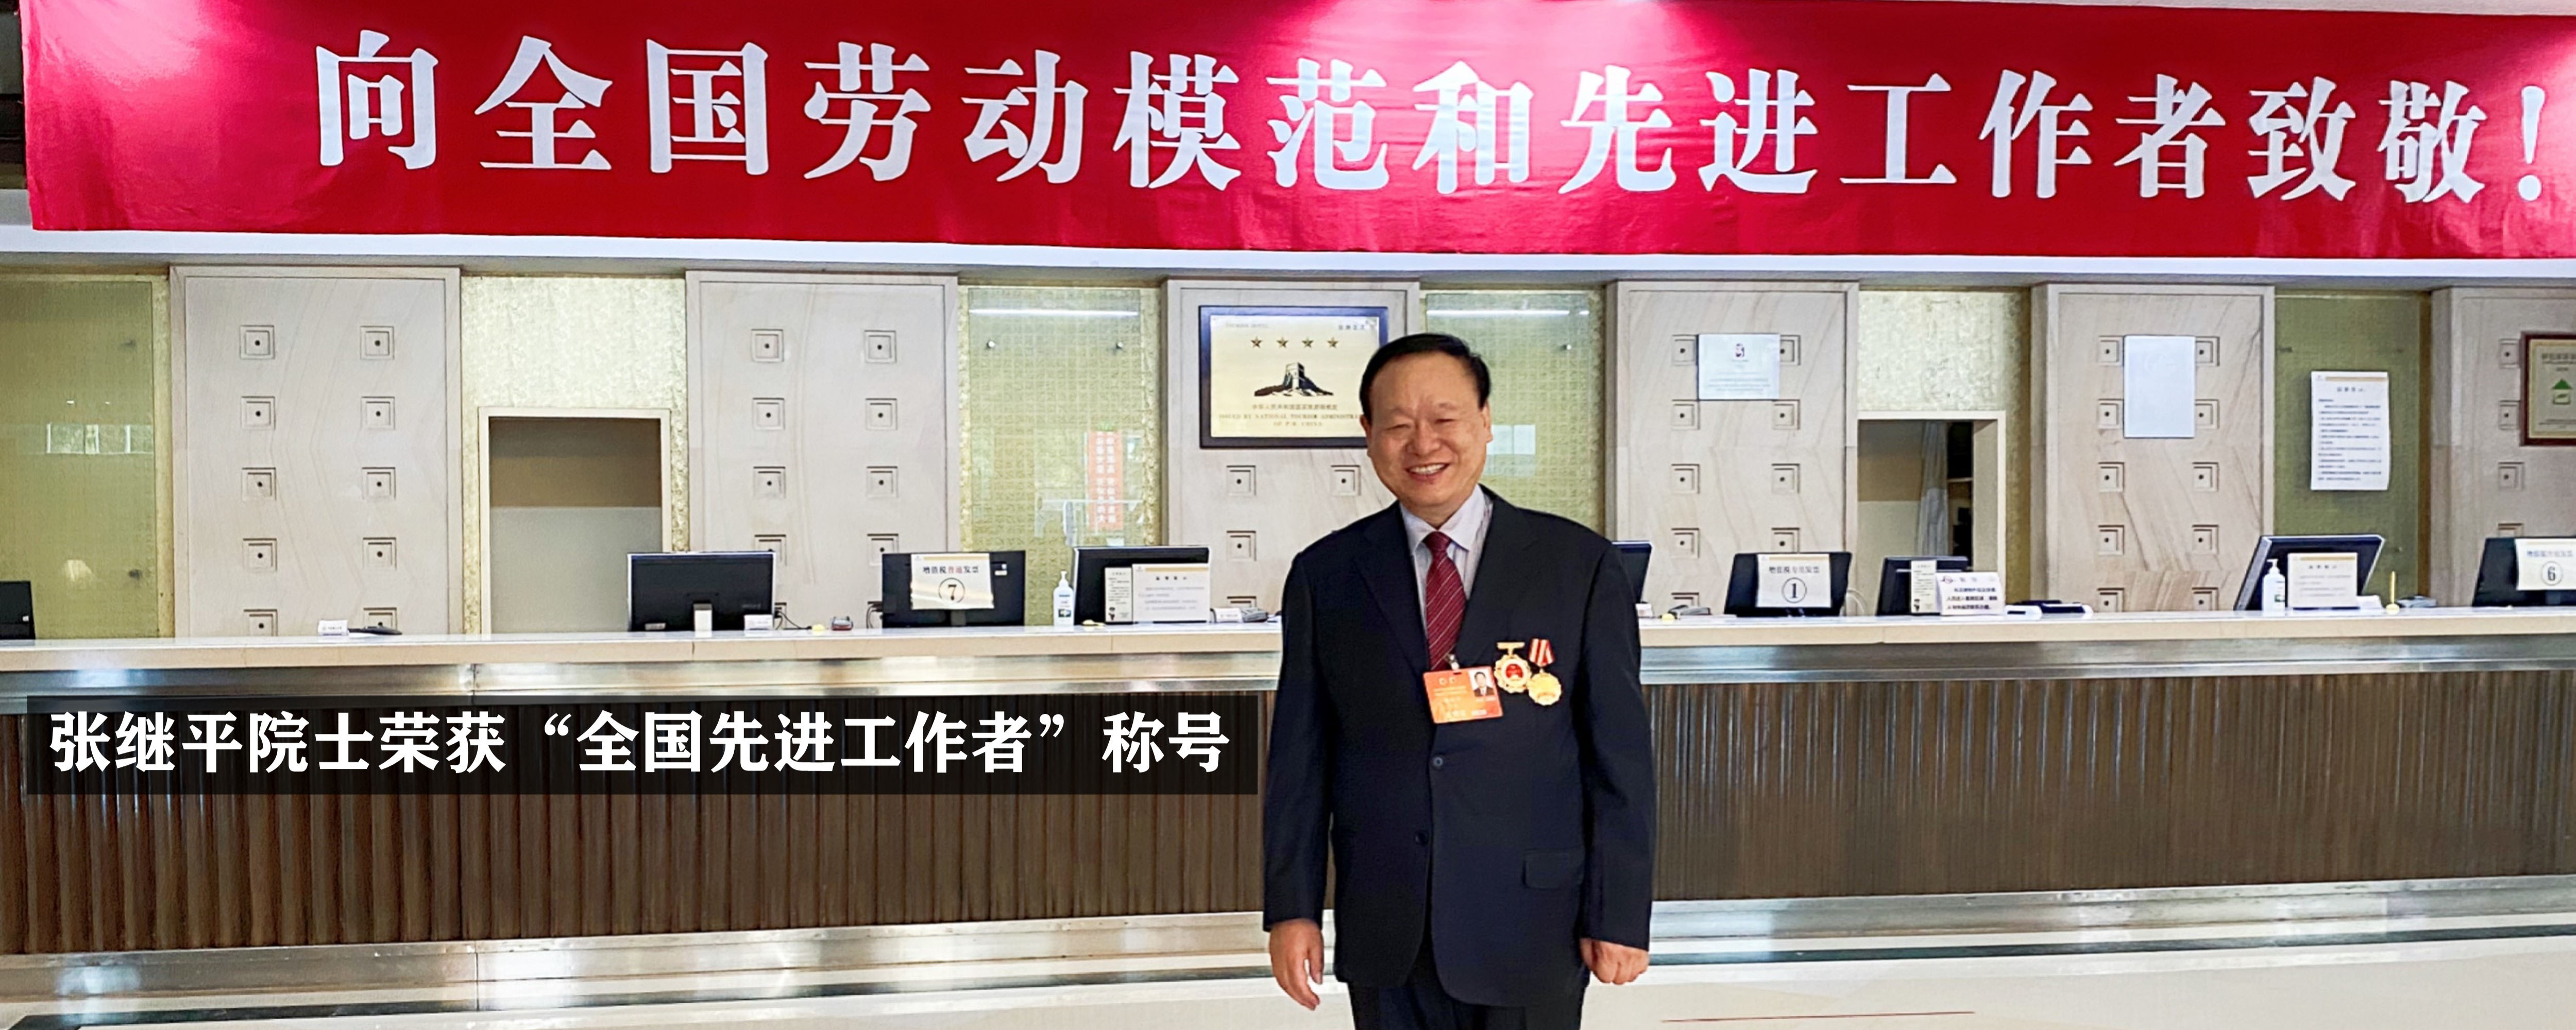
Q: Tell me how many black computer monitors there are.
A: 9